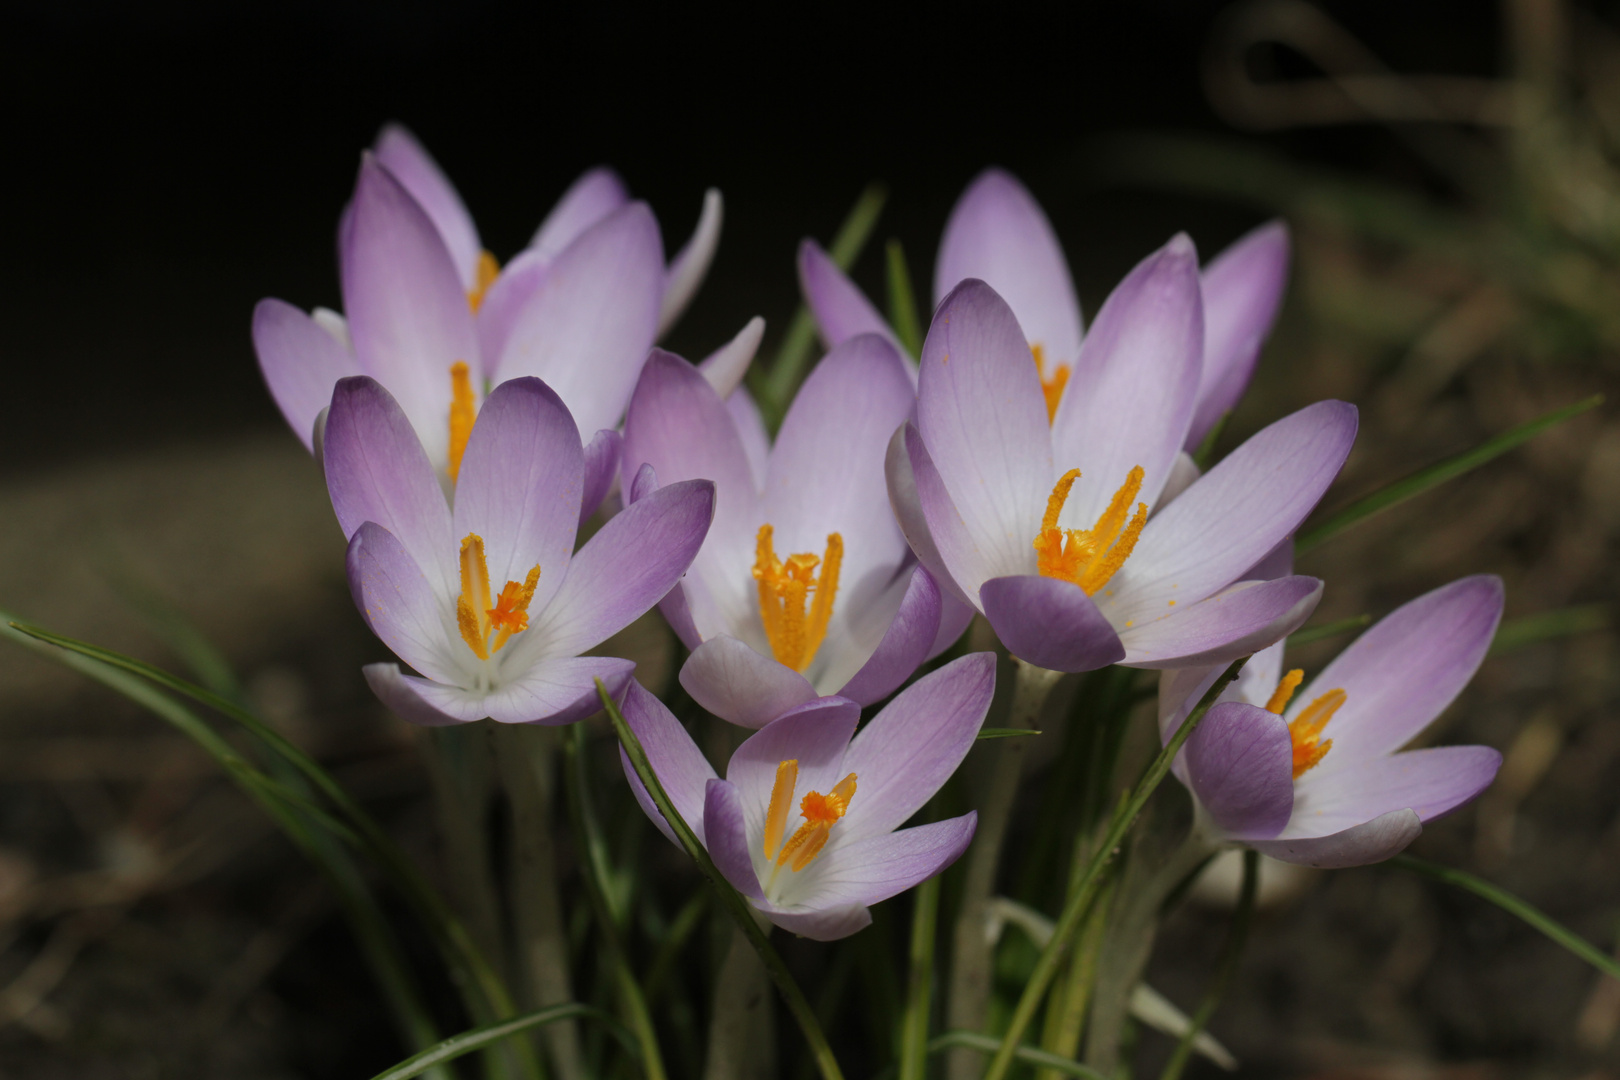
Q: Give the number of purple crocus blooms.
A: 8